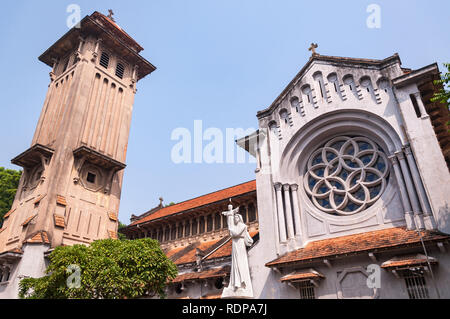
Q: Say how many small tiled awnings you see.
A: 2